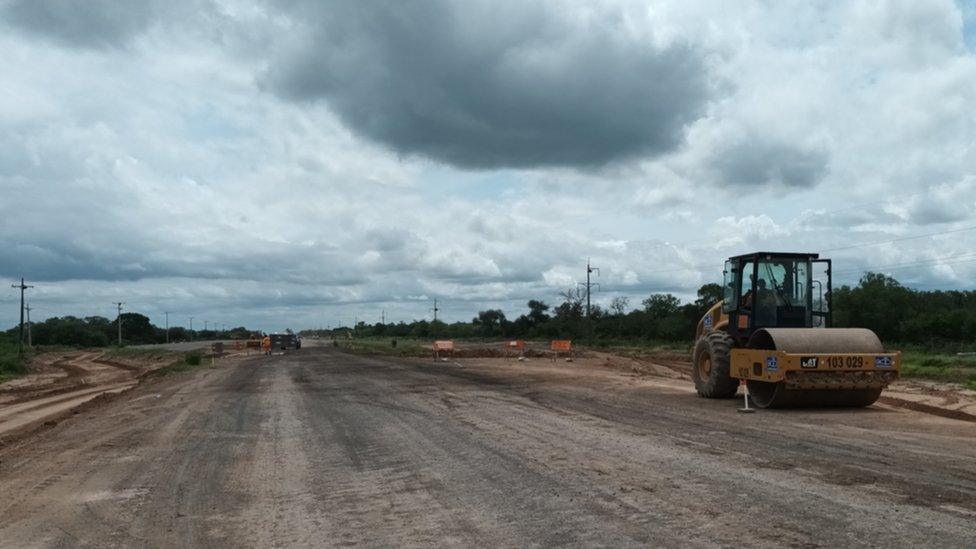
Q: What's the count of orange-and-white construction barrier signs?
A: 3